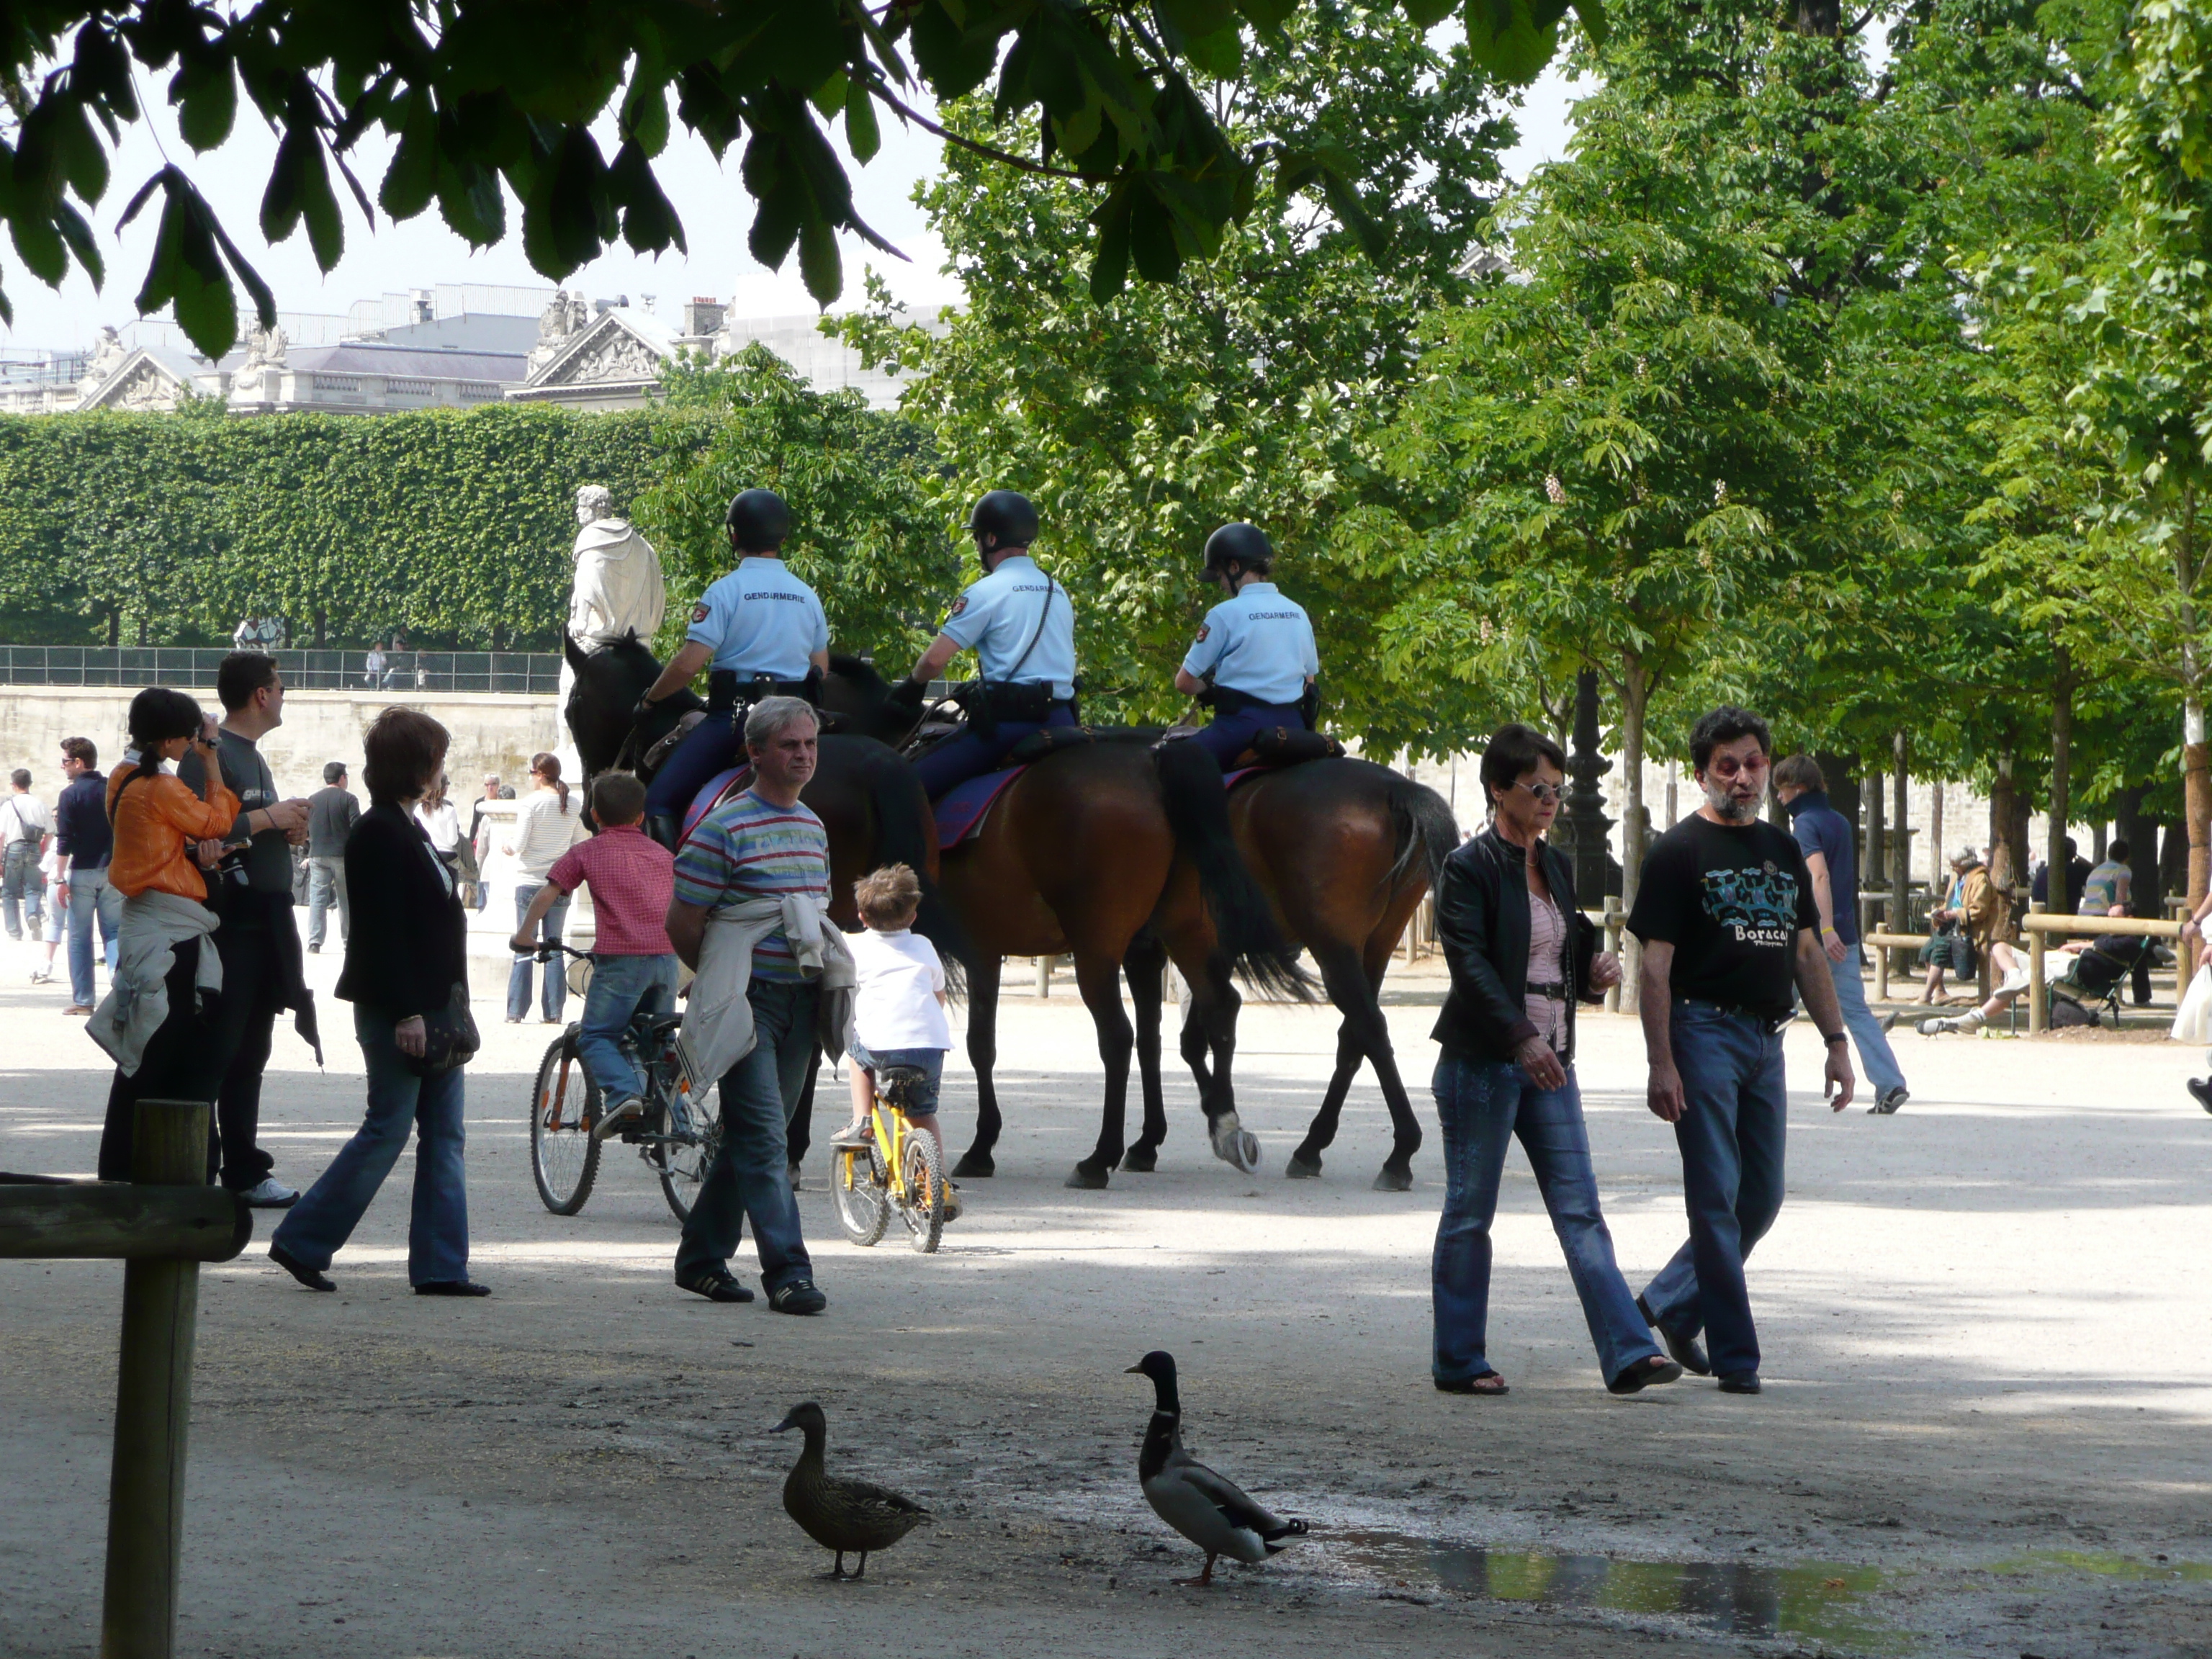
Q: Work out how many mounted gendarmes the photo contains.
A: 3